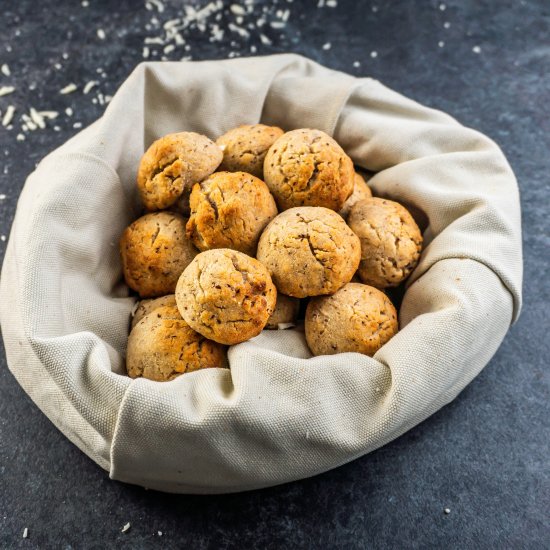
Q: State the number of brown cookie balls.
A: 13